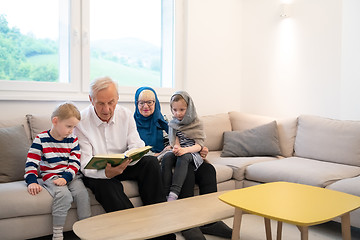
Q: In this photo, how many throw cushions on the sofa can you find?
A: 2